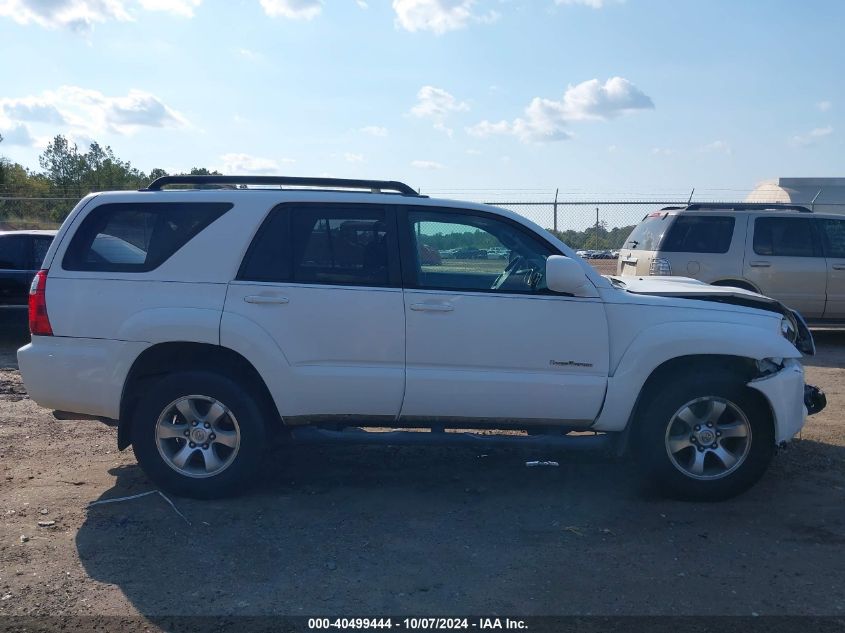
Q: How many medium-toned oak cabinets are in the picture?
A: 0